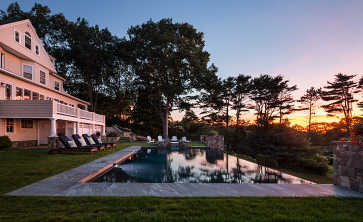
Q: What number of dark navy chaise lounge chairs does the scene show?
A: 4